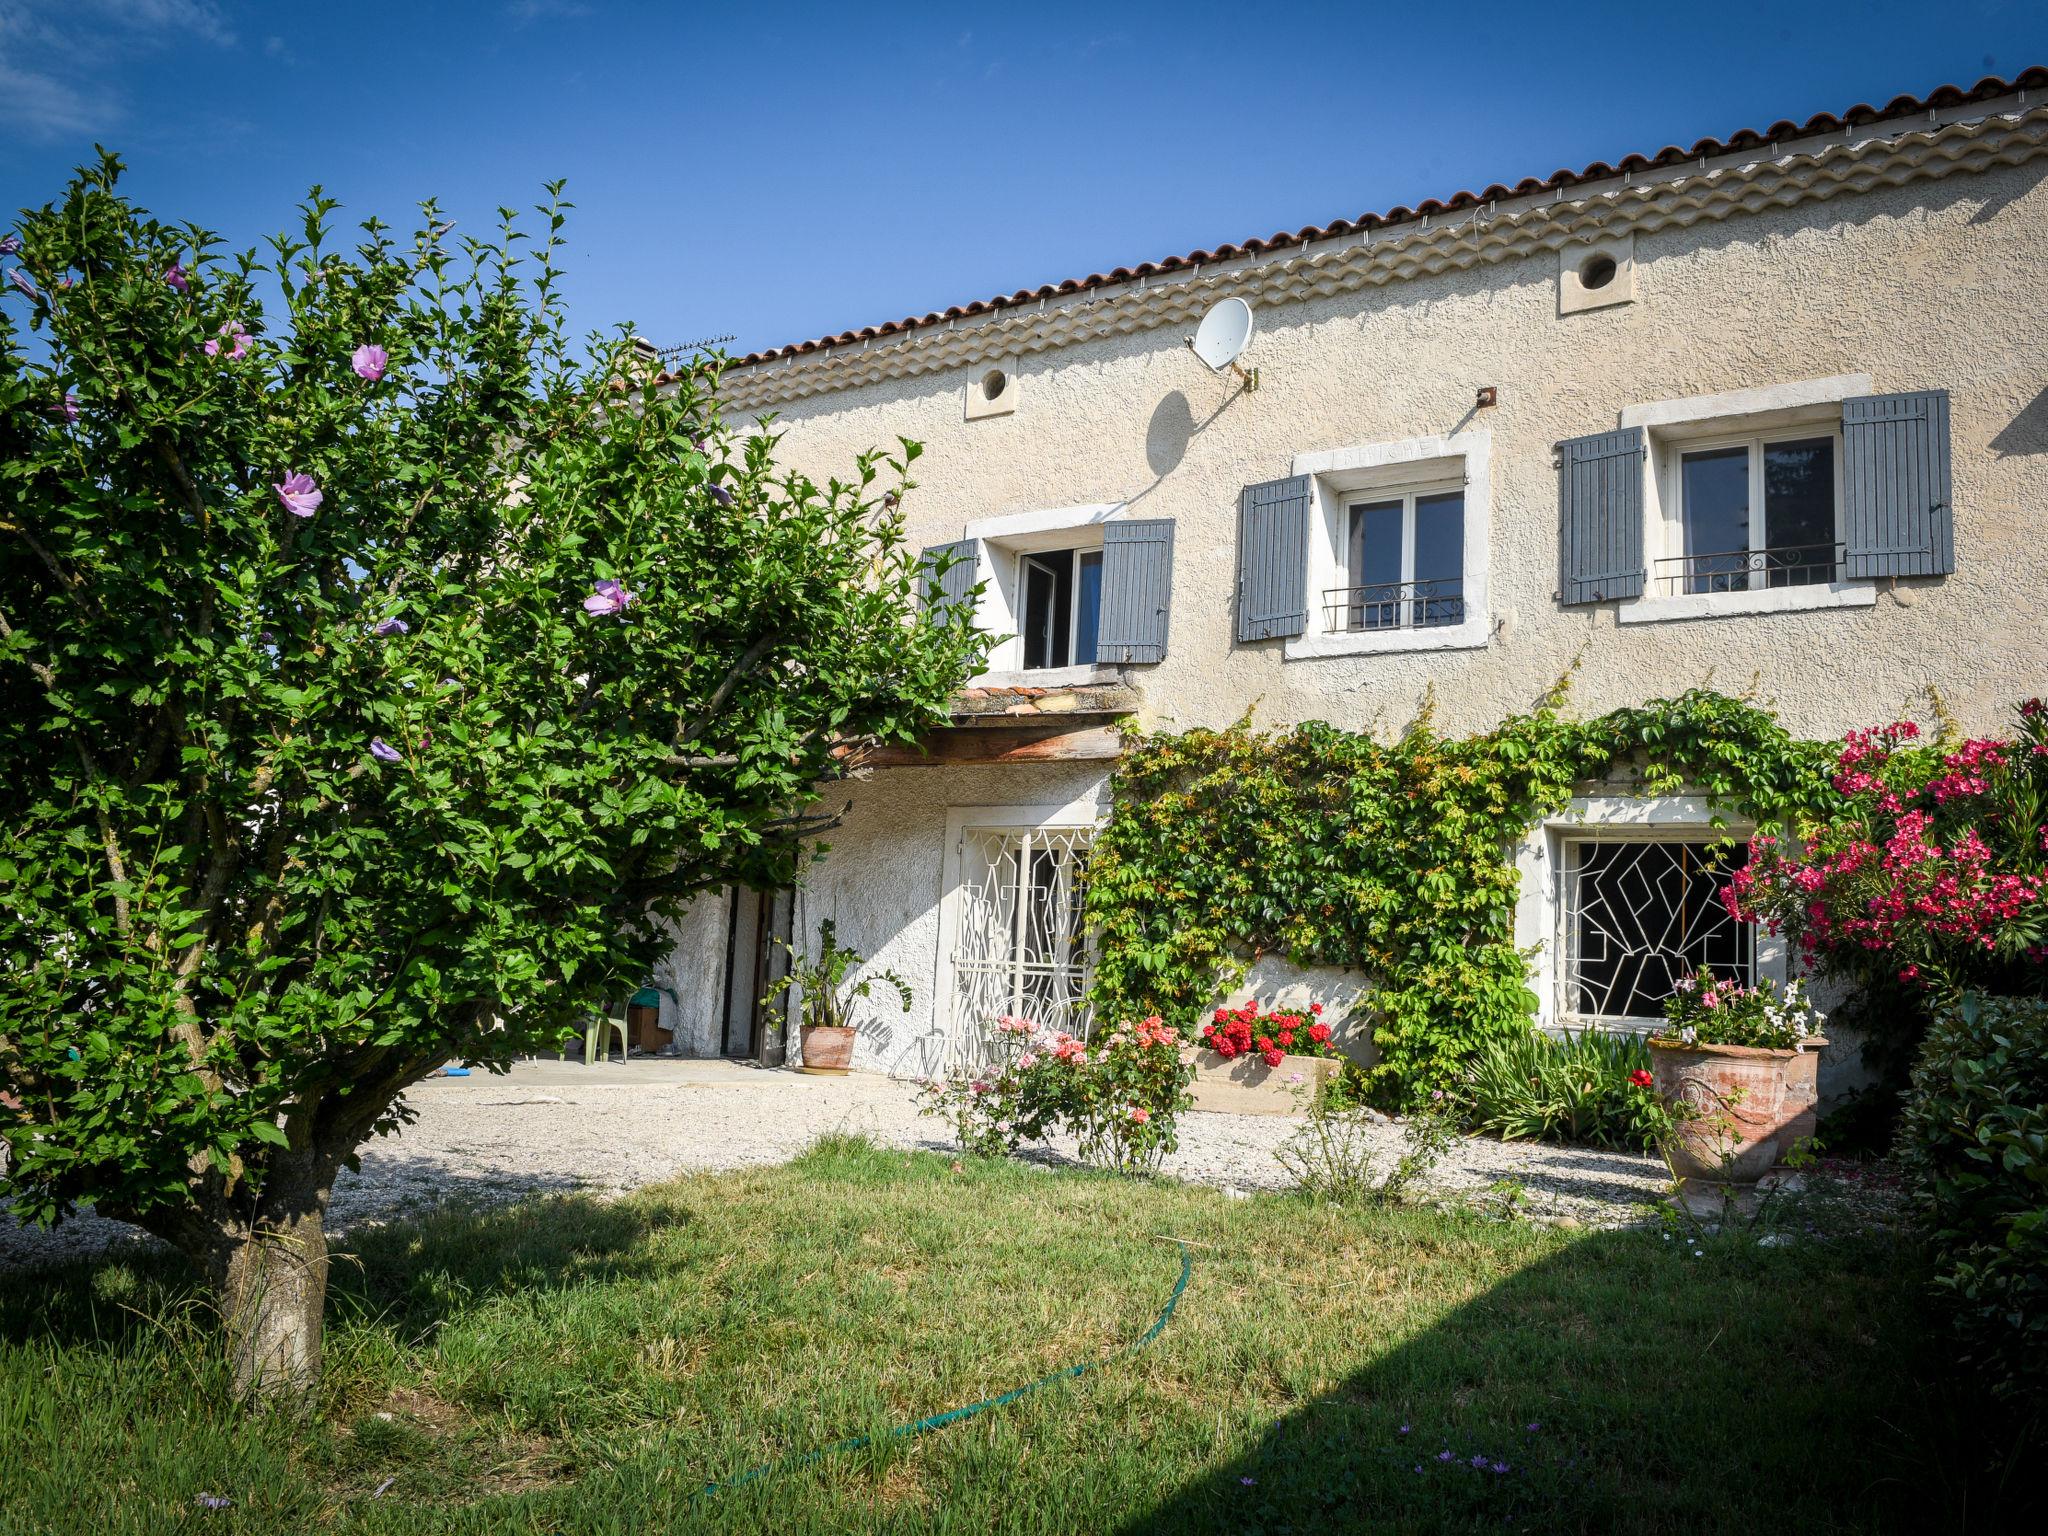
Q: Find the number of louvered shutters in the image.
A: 5